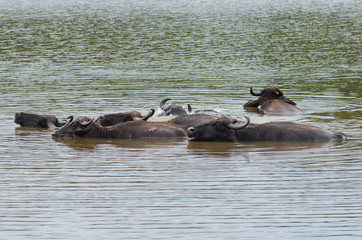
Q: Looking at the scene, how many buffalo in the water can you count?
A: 6